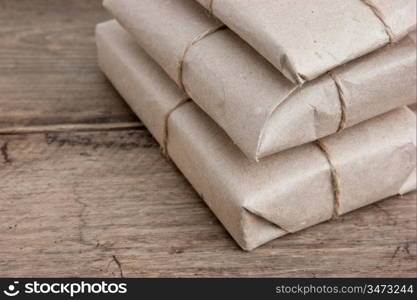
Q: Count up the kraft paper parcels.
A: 3